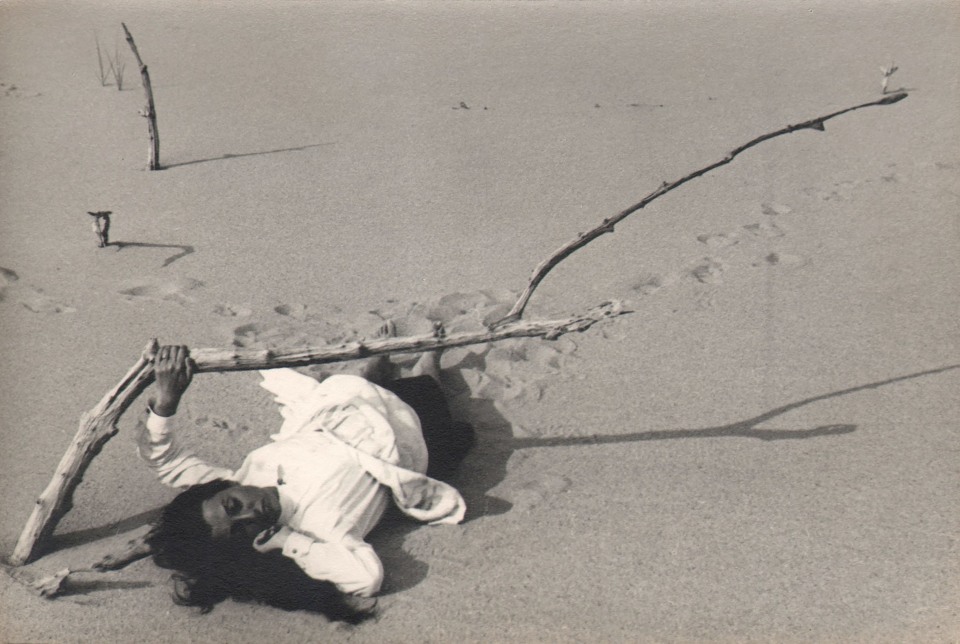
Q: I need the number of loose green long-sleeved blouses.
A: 0